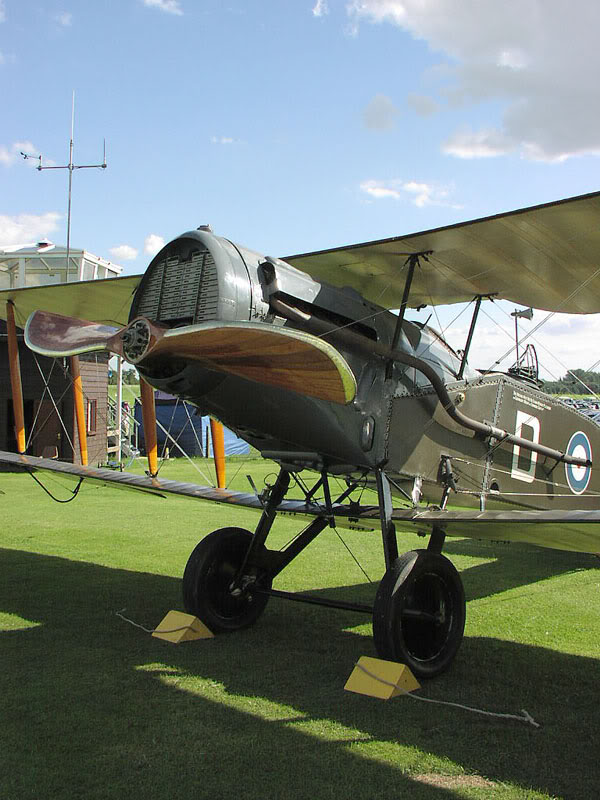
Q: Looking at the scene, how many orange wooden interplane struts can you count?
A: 4